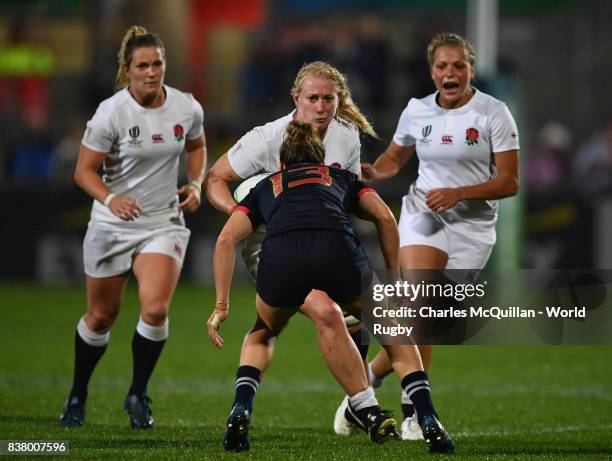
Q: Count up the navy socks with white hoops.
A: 2